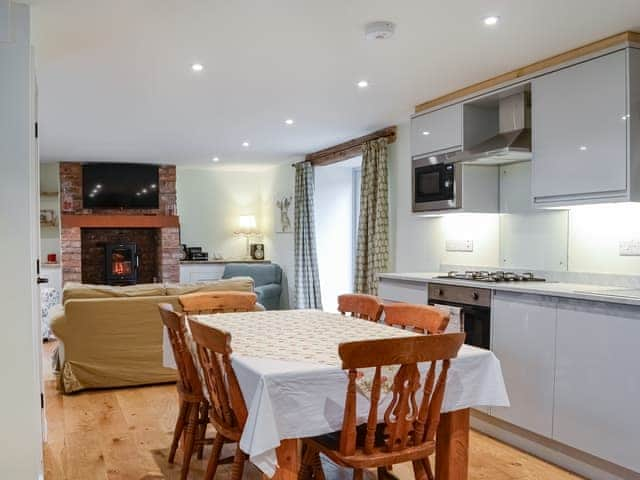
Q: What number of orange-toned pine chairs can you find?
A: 6